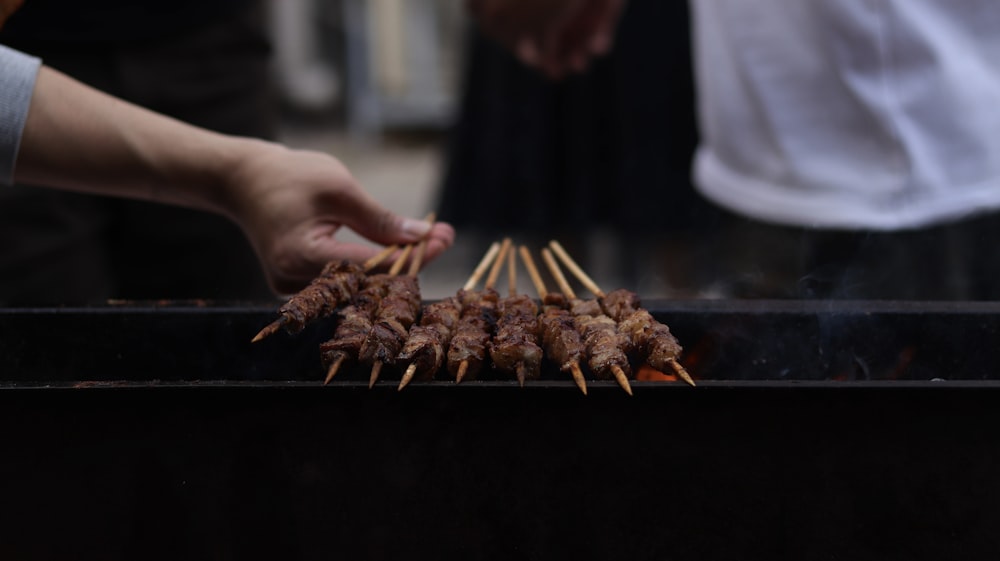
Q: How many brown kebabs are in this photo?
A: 9